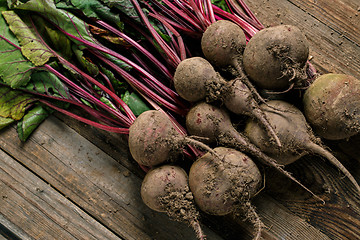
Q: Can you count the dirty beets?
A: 10